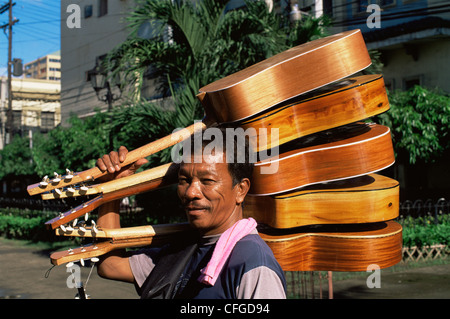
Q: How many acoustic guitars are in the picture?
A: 5